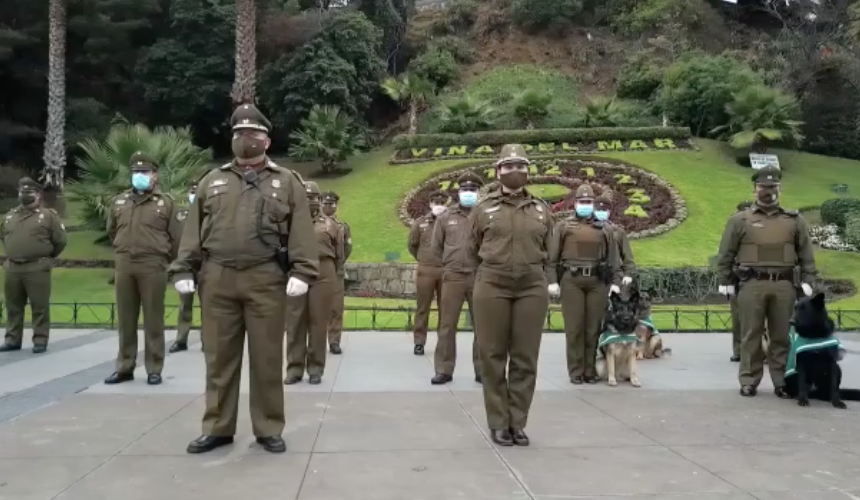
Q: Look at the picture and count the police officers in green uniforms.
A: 13